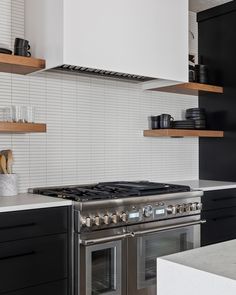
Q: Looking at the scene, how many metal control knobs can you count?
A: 11